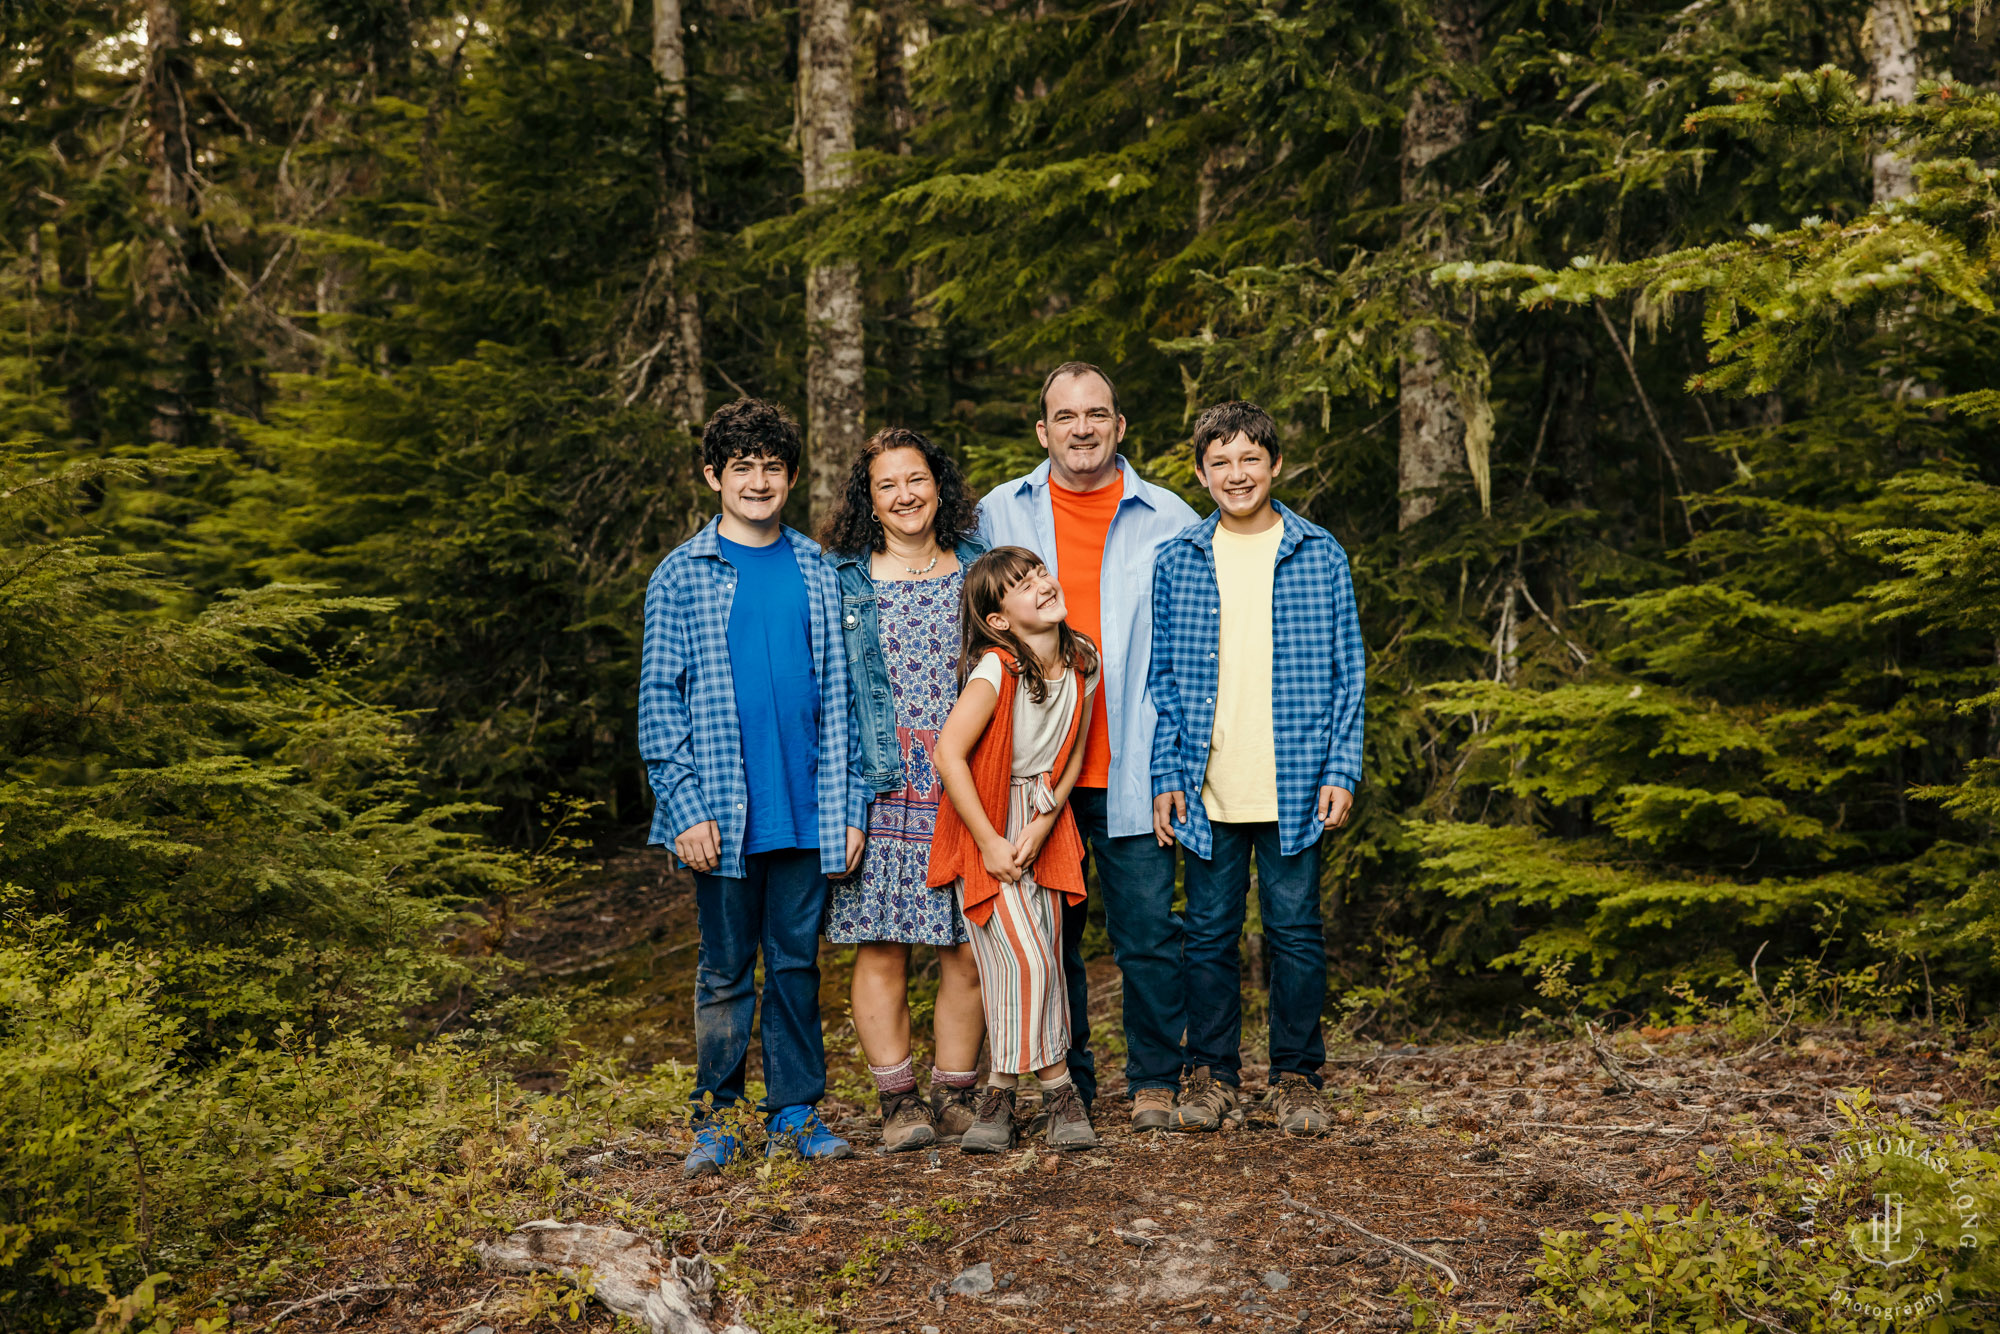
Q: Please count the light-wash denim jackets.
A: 1